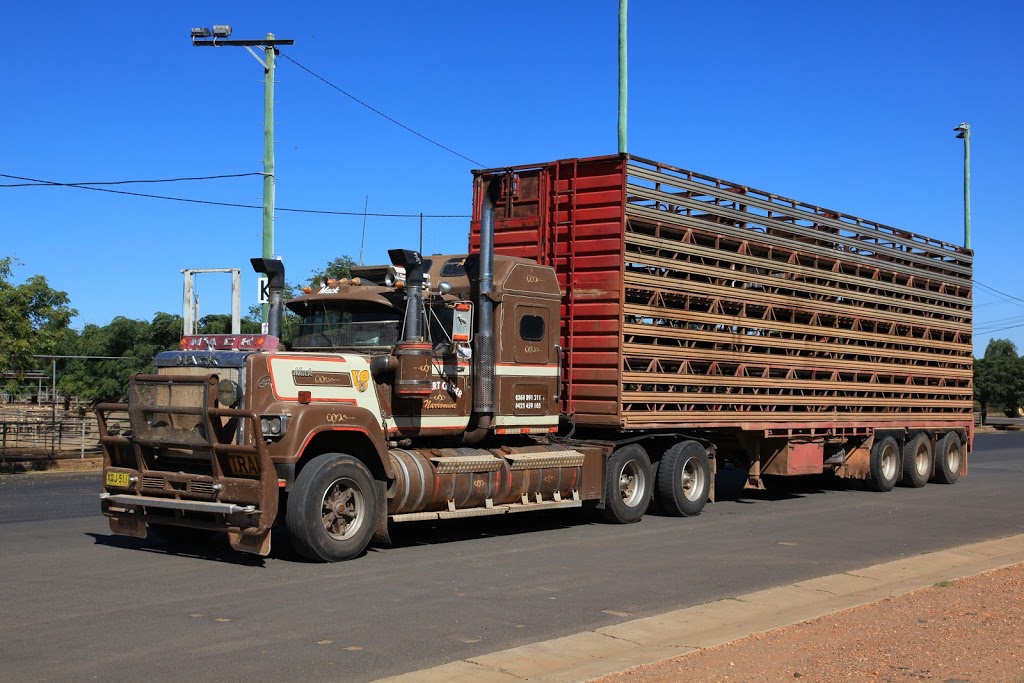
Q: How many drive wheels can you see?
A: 2